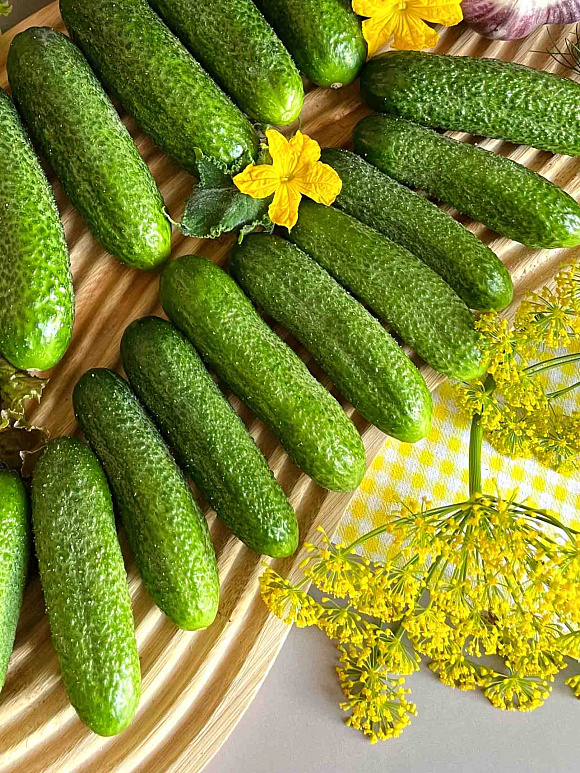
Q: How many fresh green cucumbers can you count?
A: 15